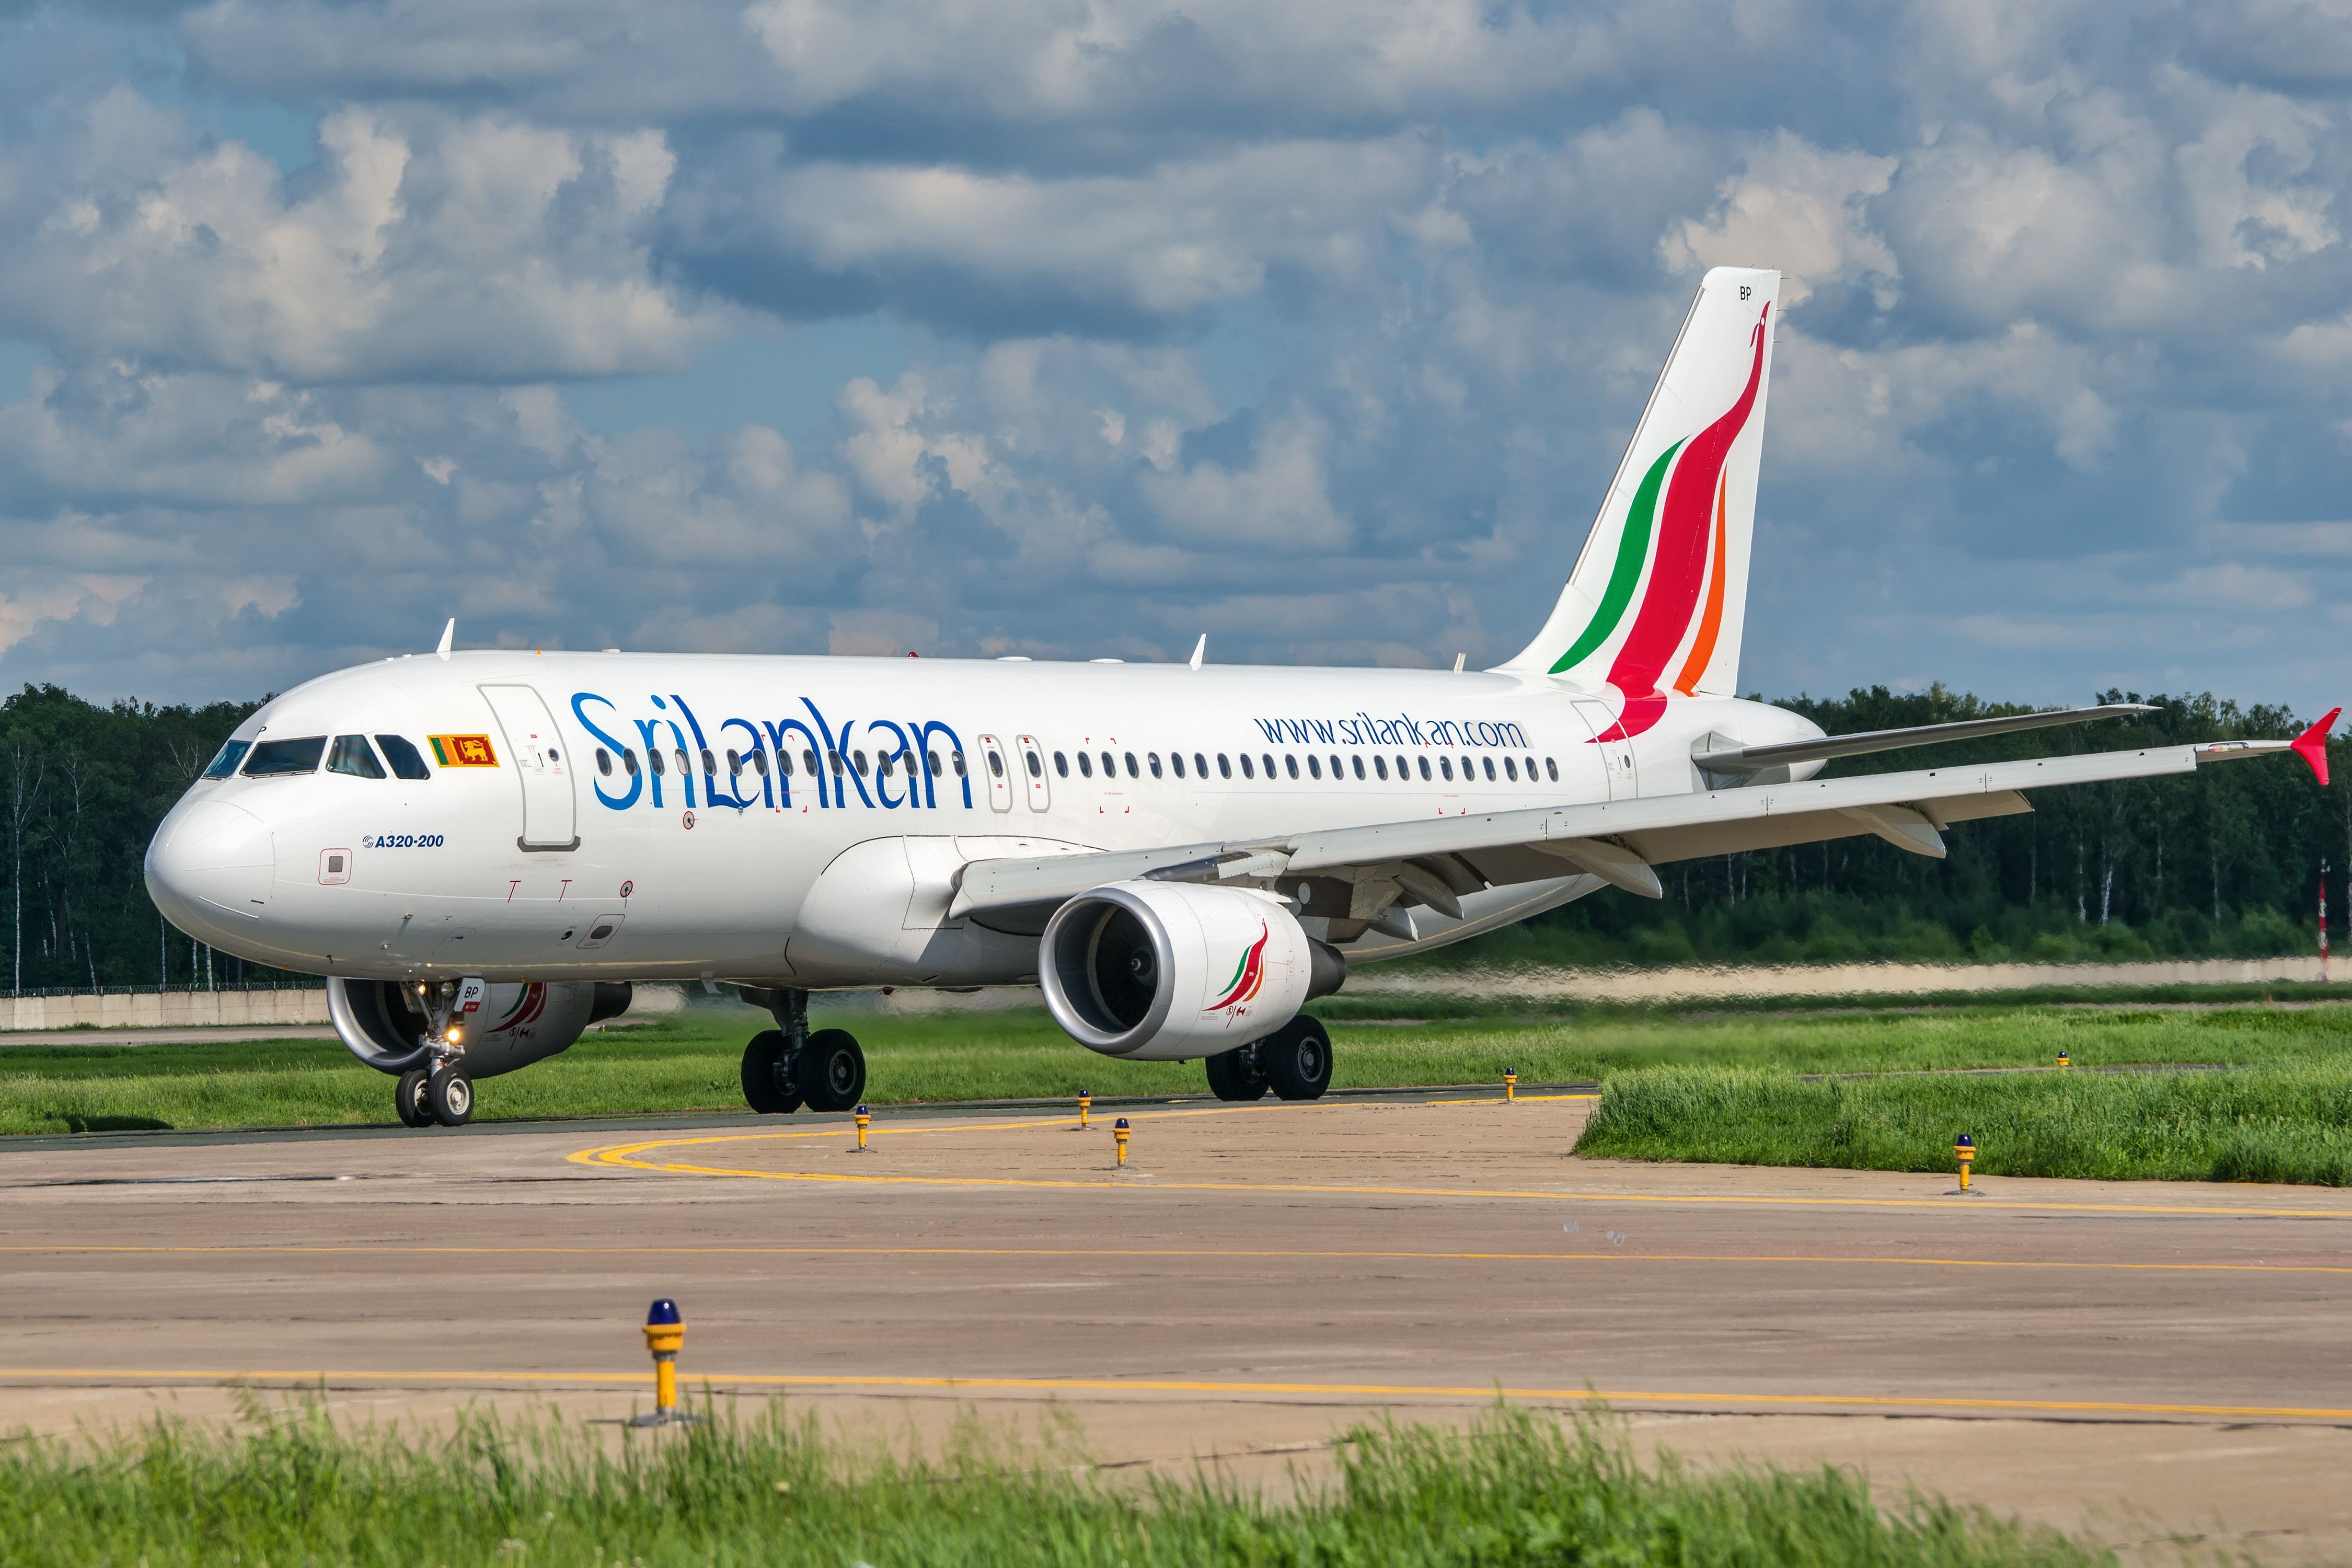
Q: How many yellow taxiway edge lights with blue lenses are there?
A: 7